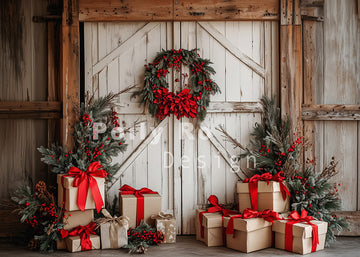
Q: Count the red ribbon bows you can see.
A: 7